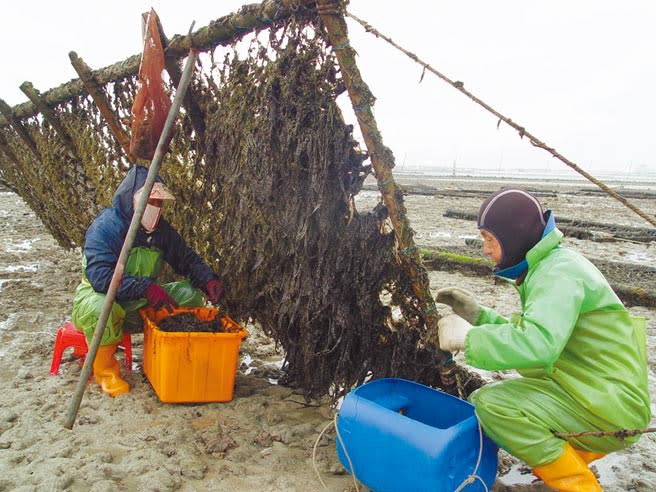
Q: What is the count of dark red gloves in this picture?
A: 2